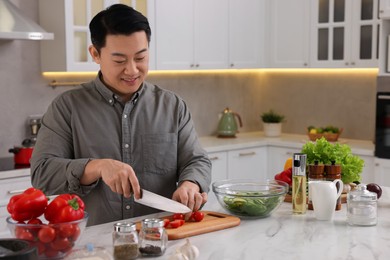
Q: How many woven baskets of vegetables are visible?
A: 1